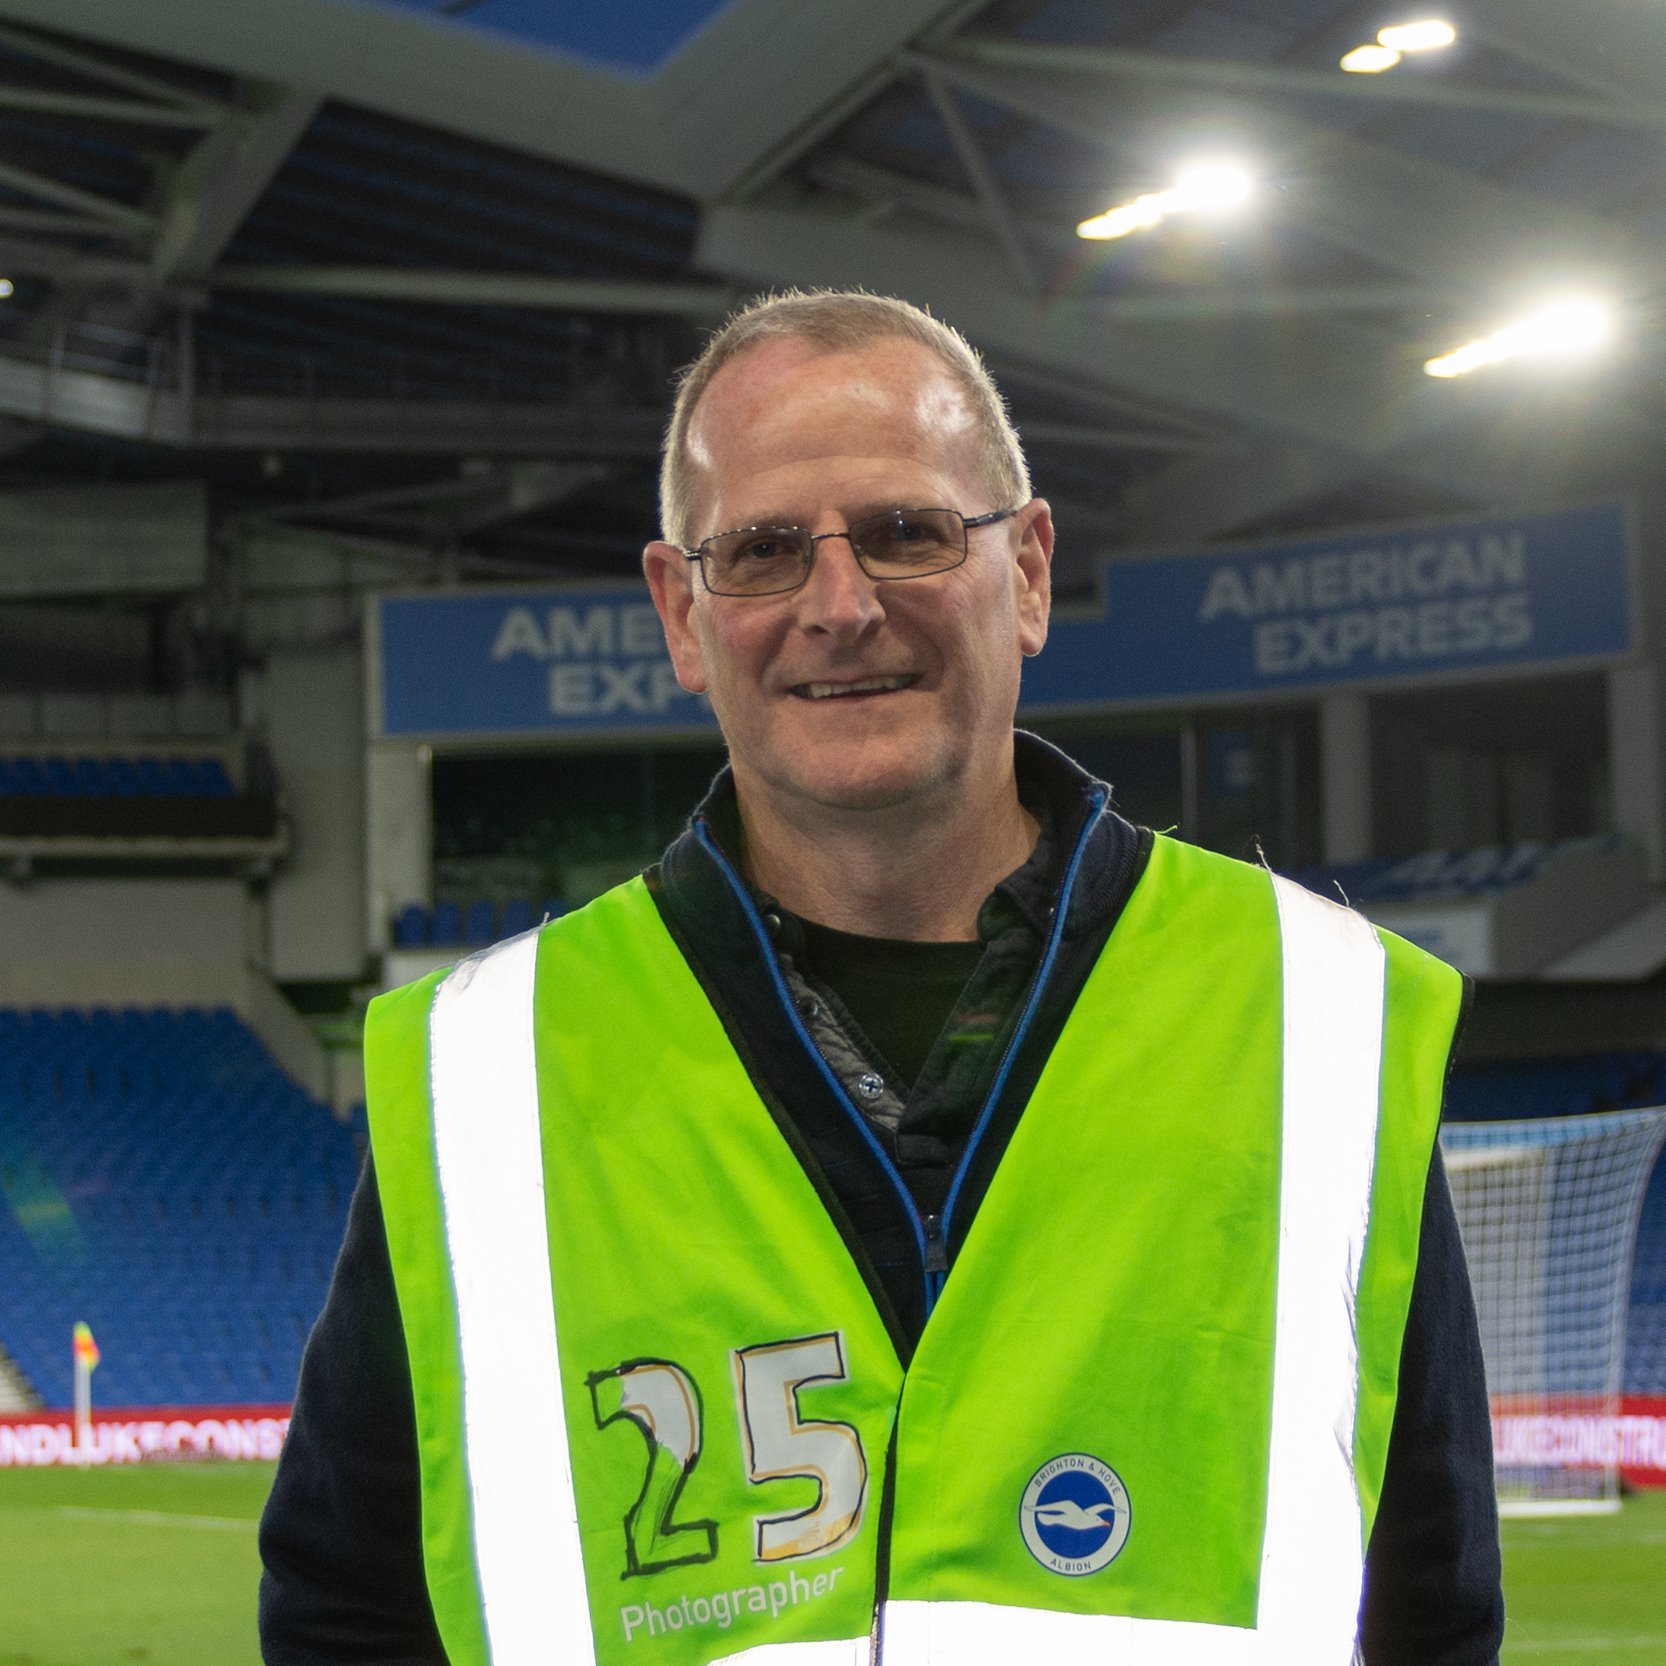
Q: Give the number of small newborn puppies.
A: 0